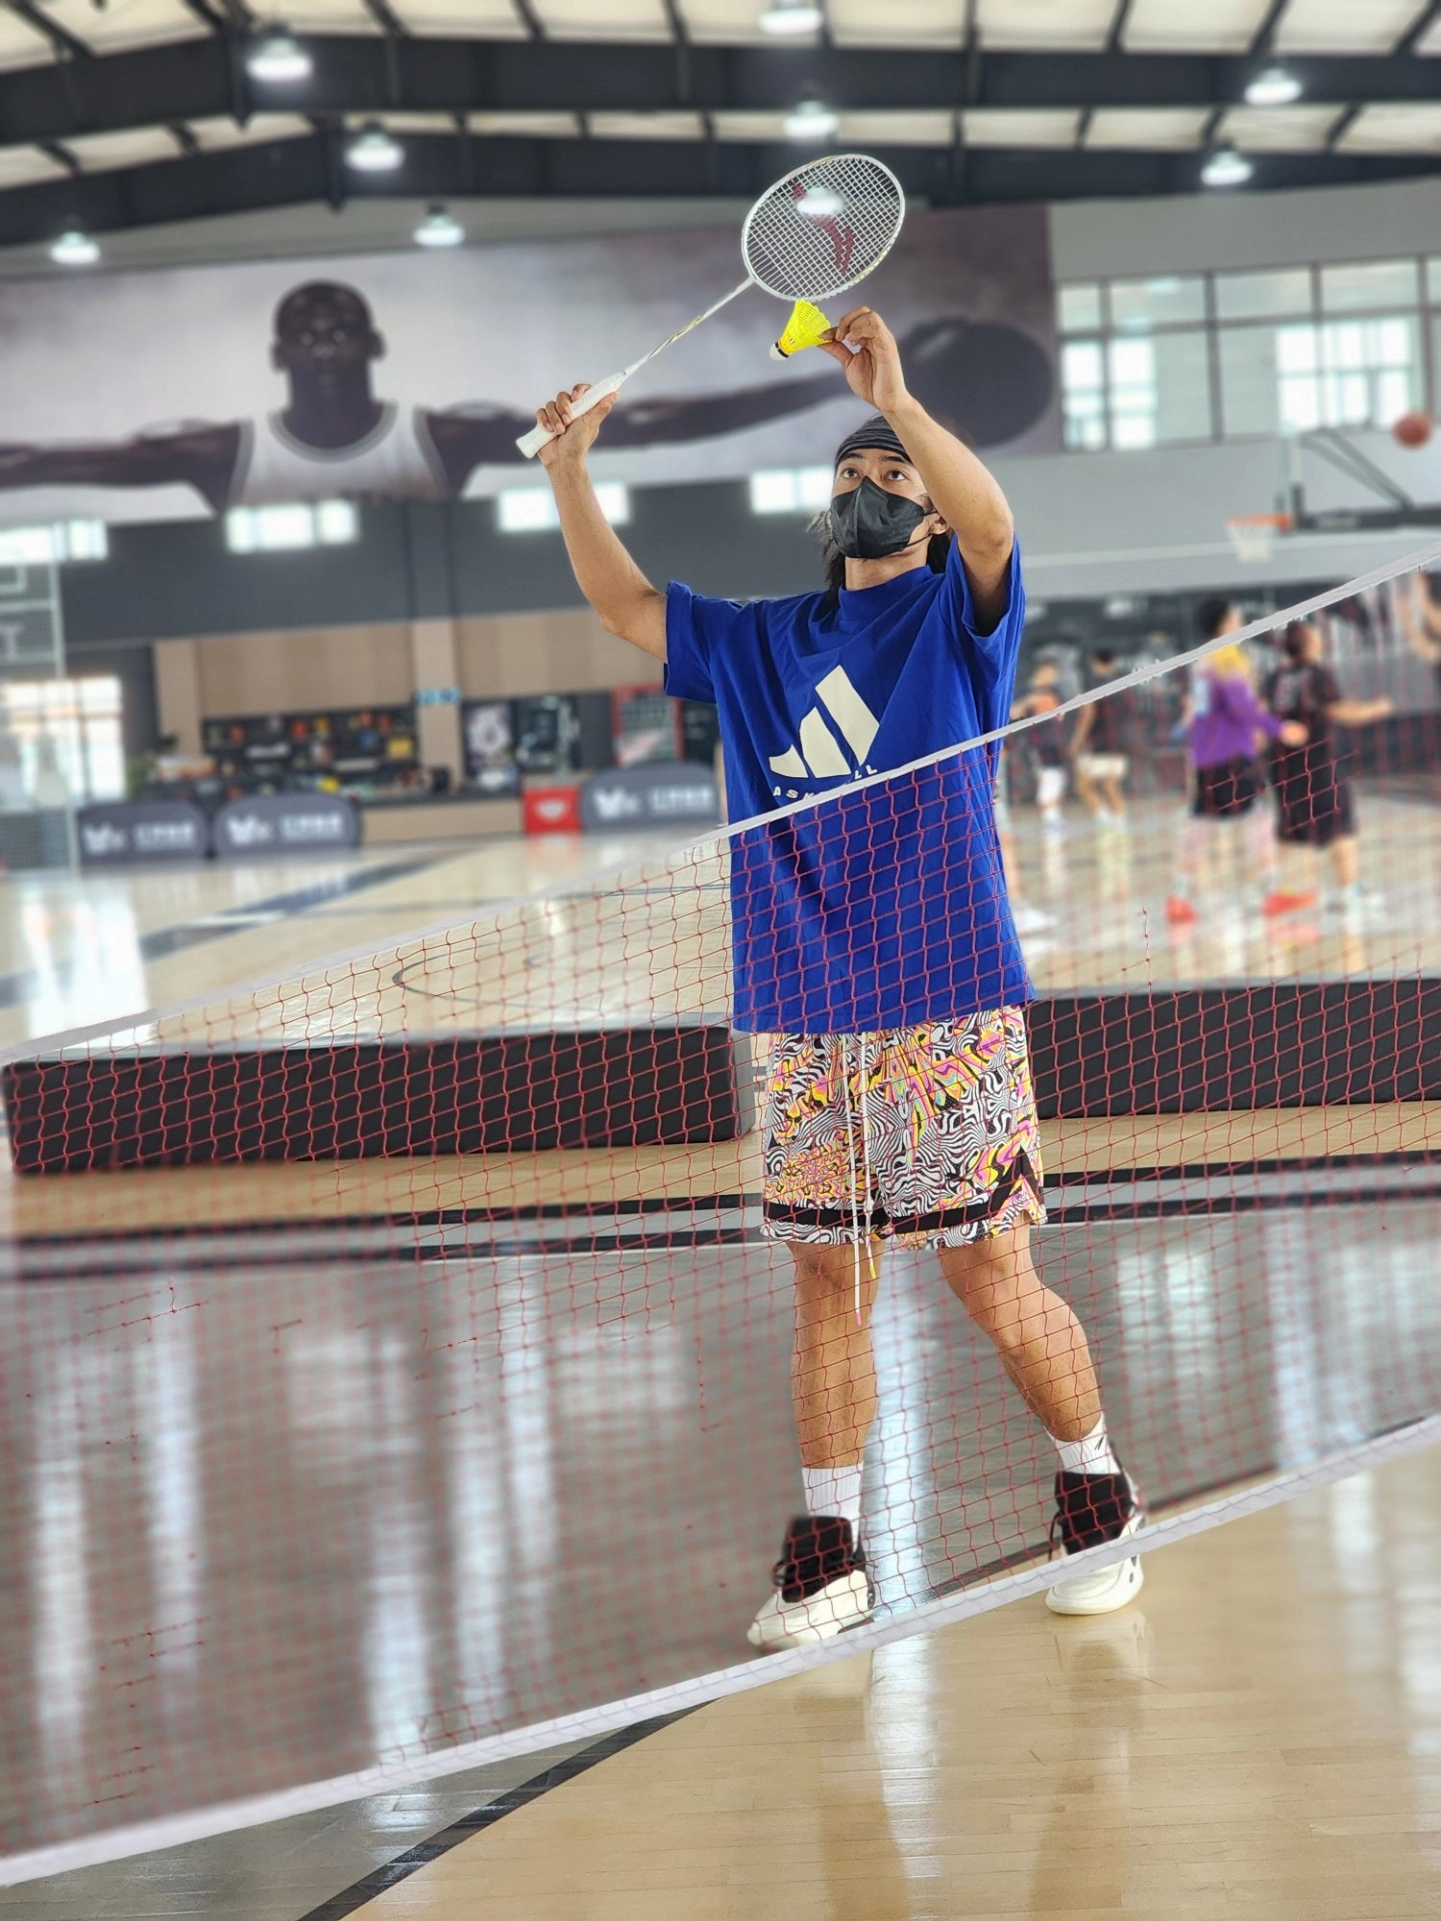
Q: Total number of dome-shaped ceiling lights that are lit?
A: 9